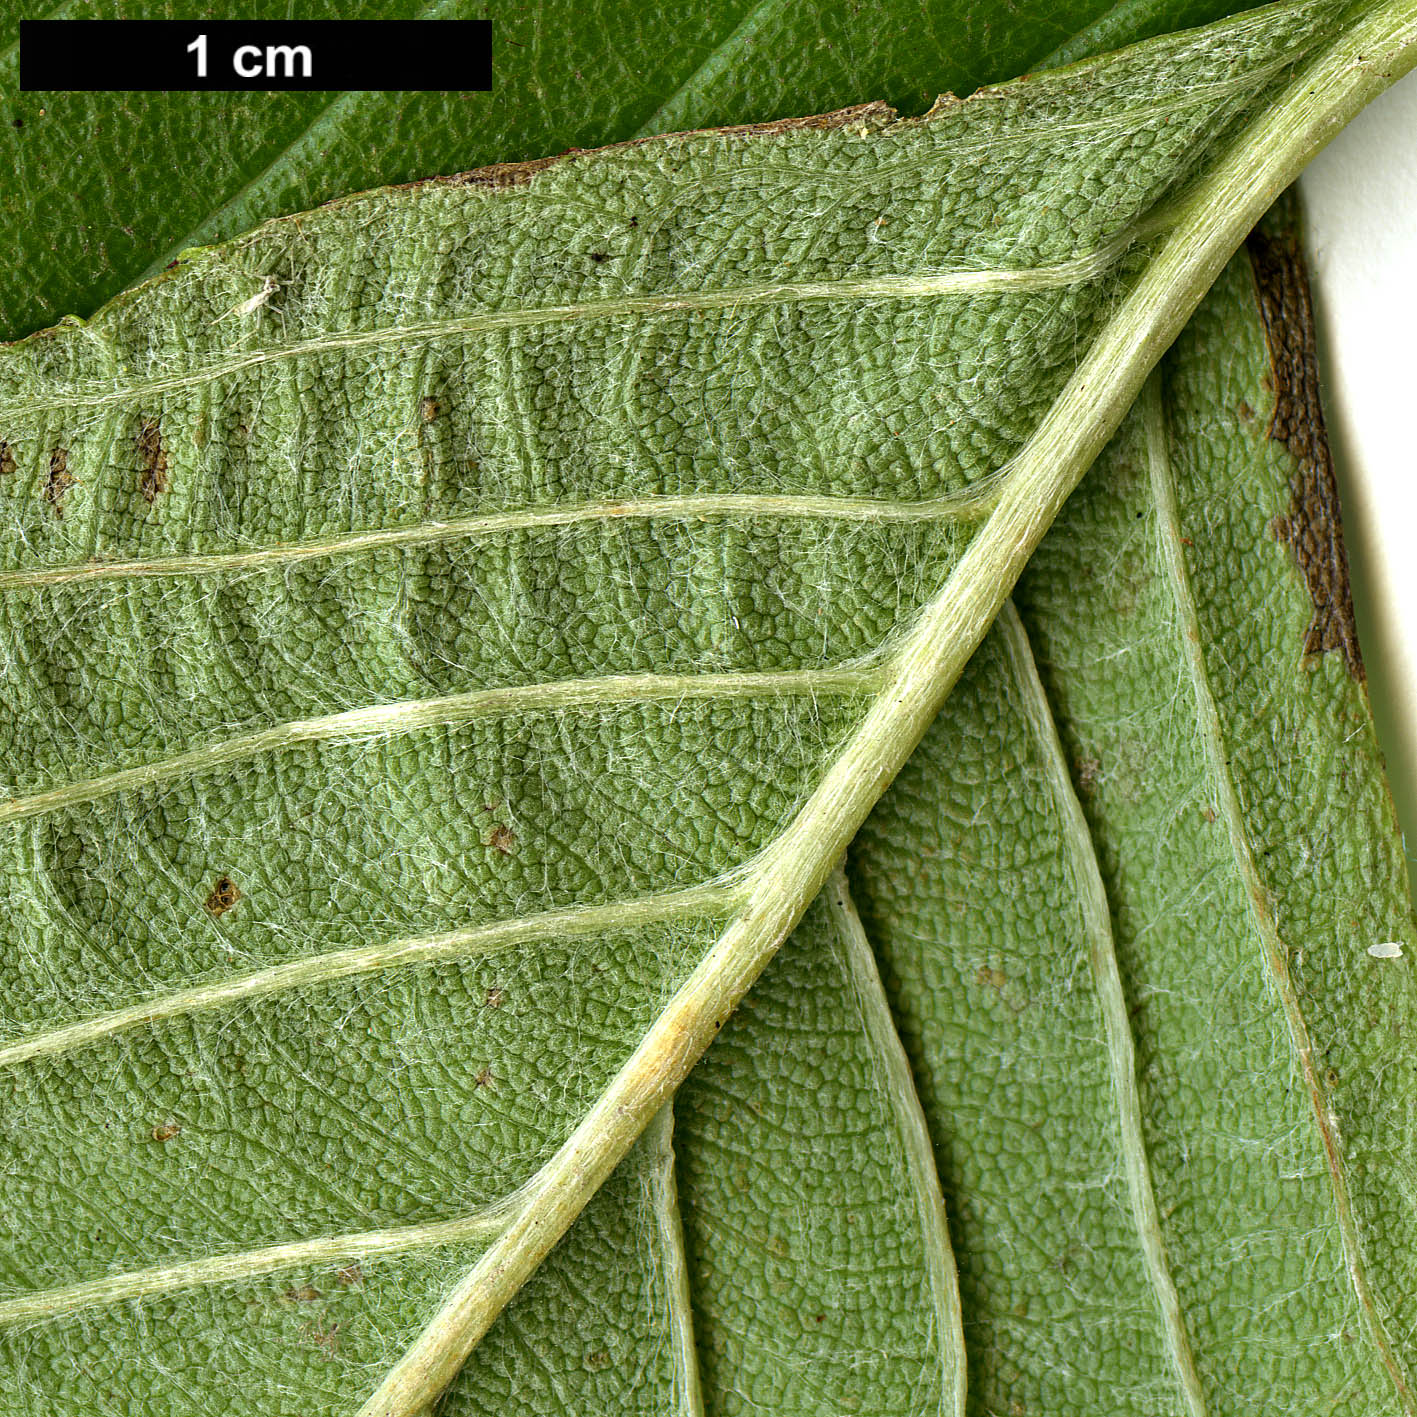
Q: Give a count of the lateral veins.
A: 9